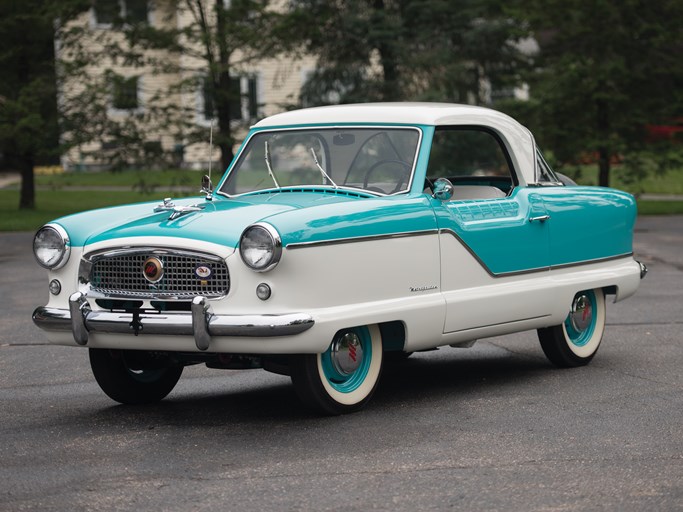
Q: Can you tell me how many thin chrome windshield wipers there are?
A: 2